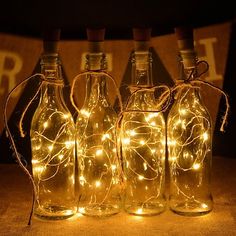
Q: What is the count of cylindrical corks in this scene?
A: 4